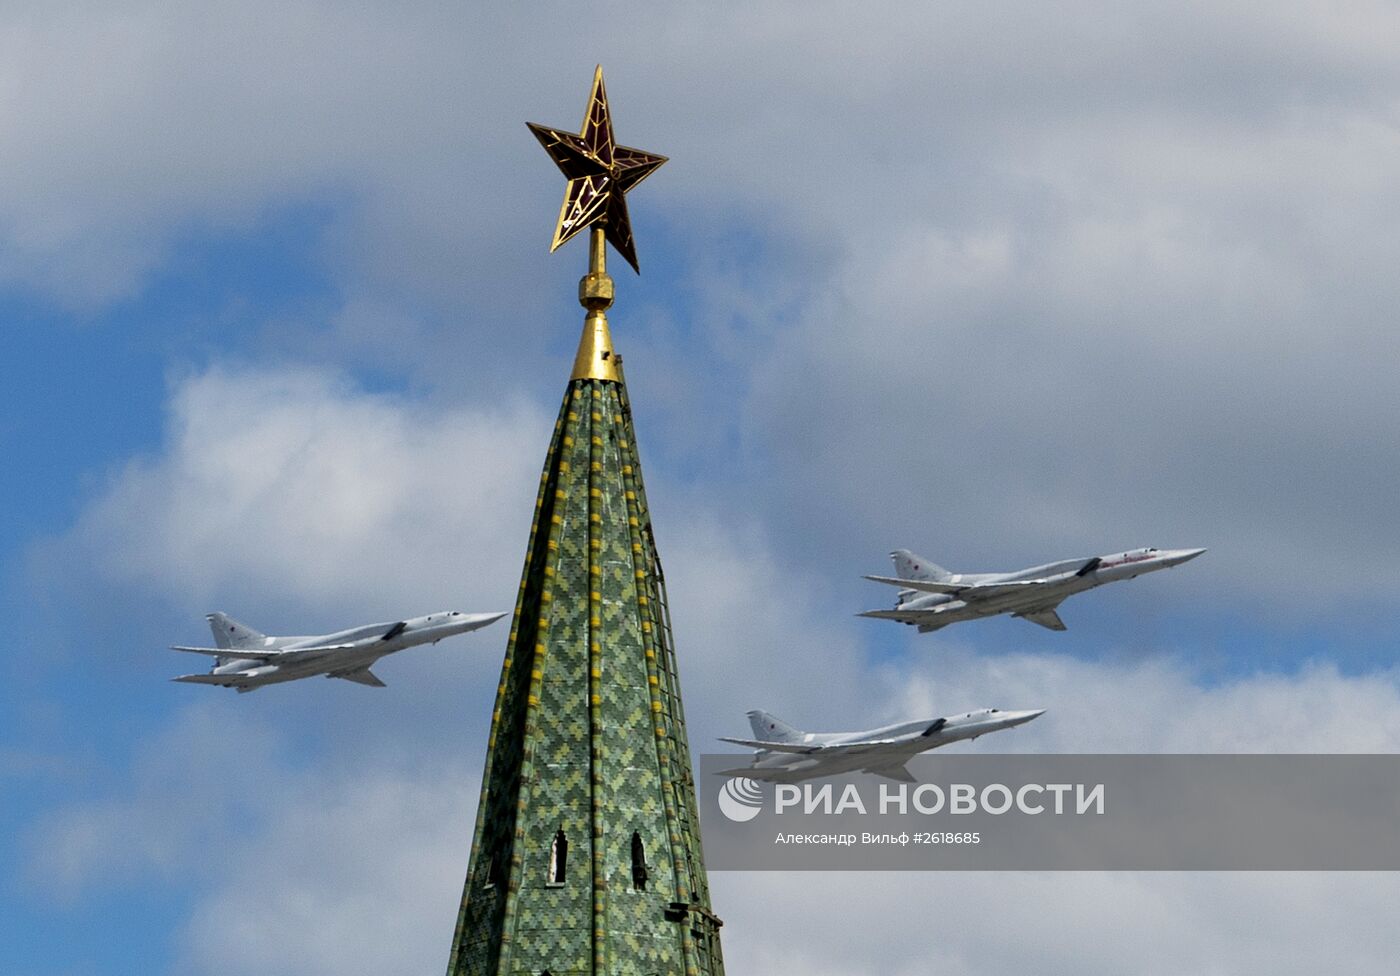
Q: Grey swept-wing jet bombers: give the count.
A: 3